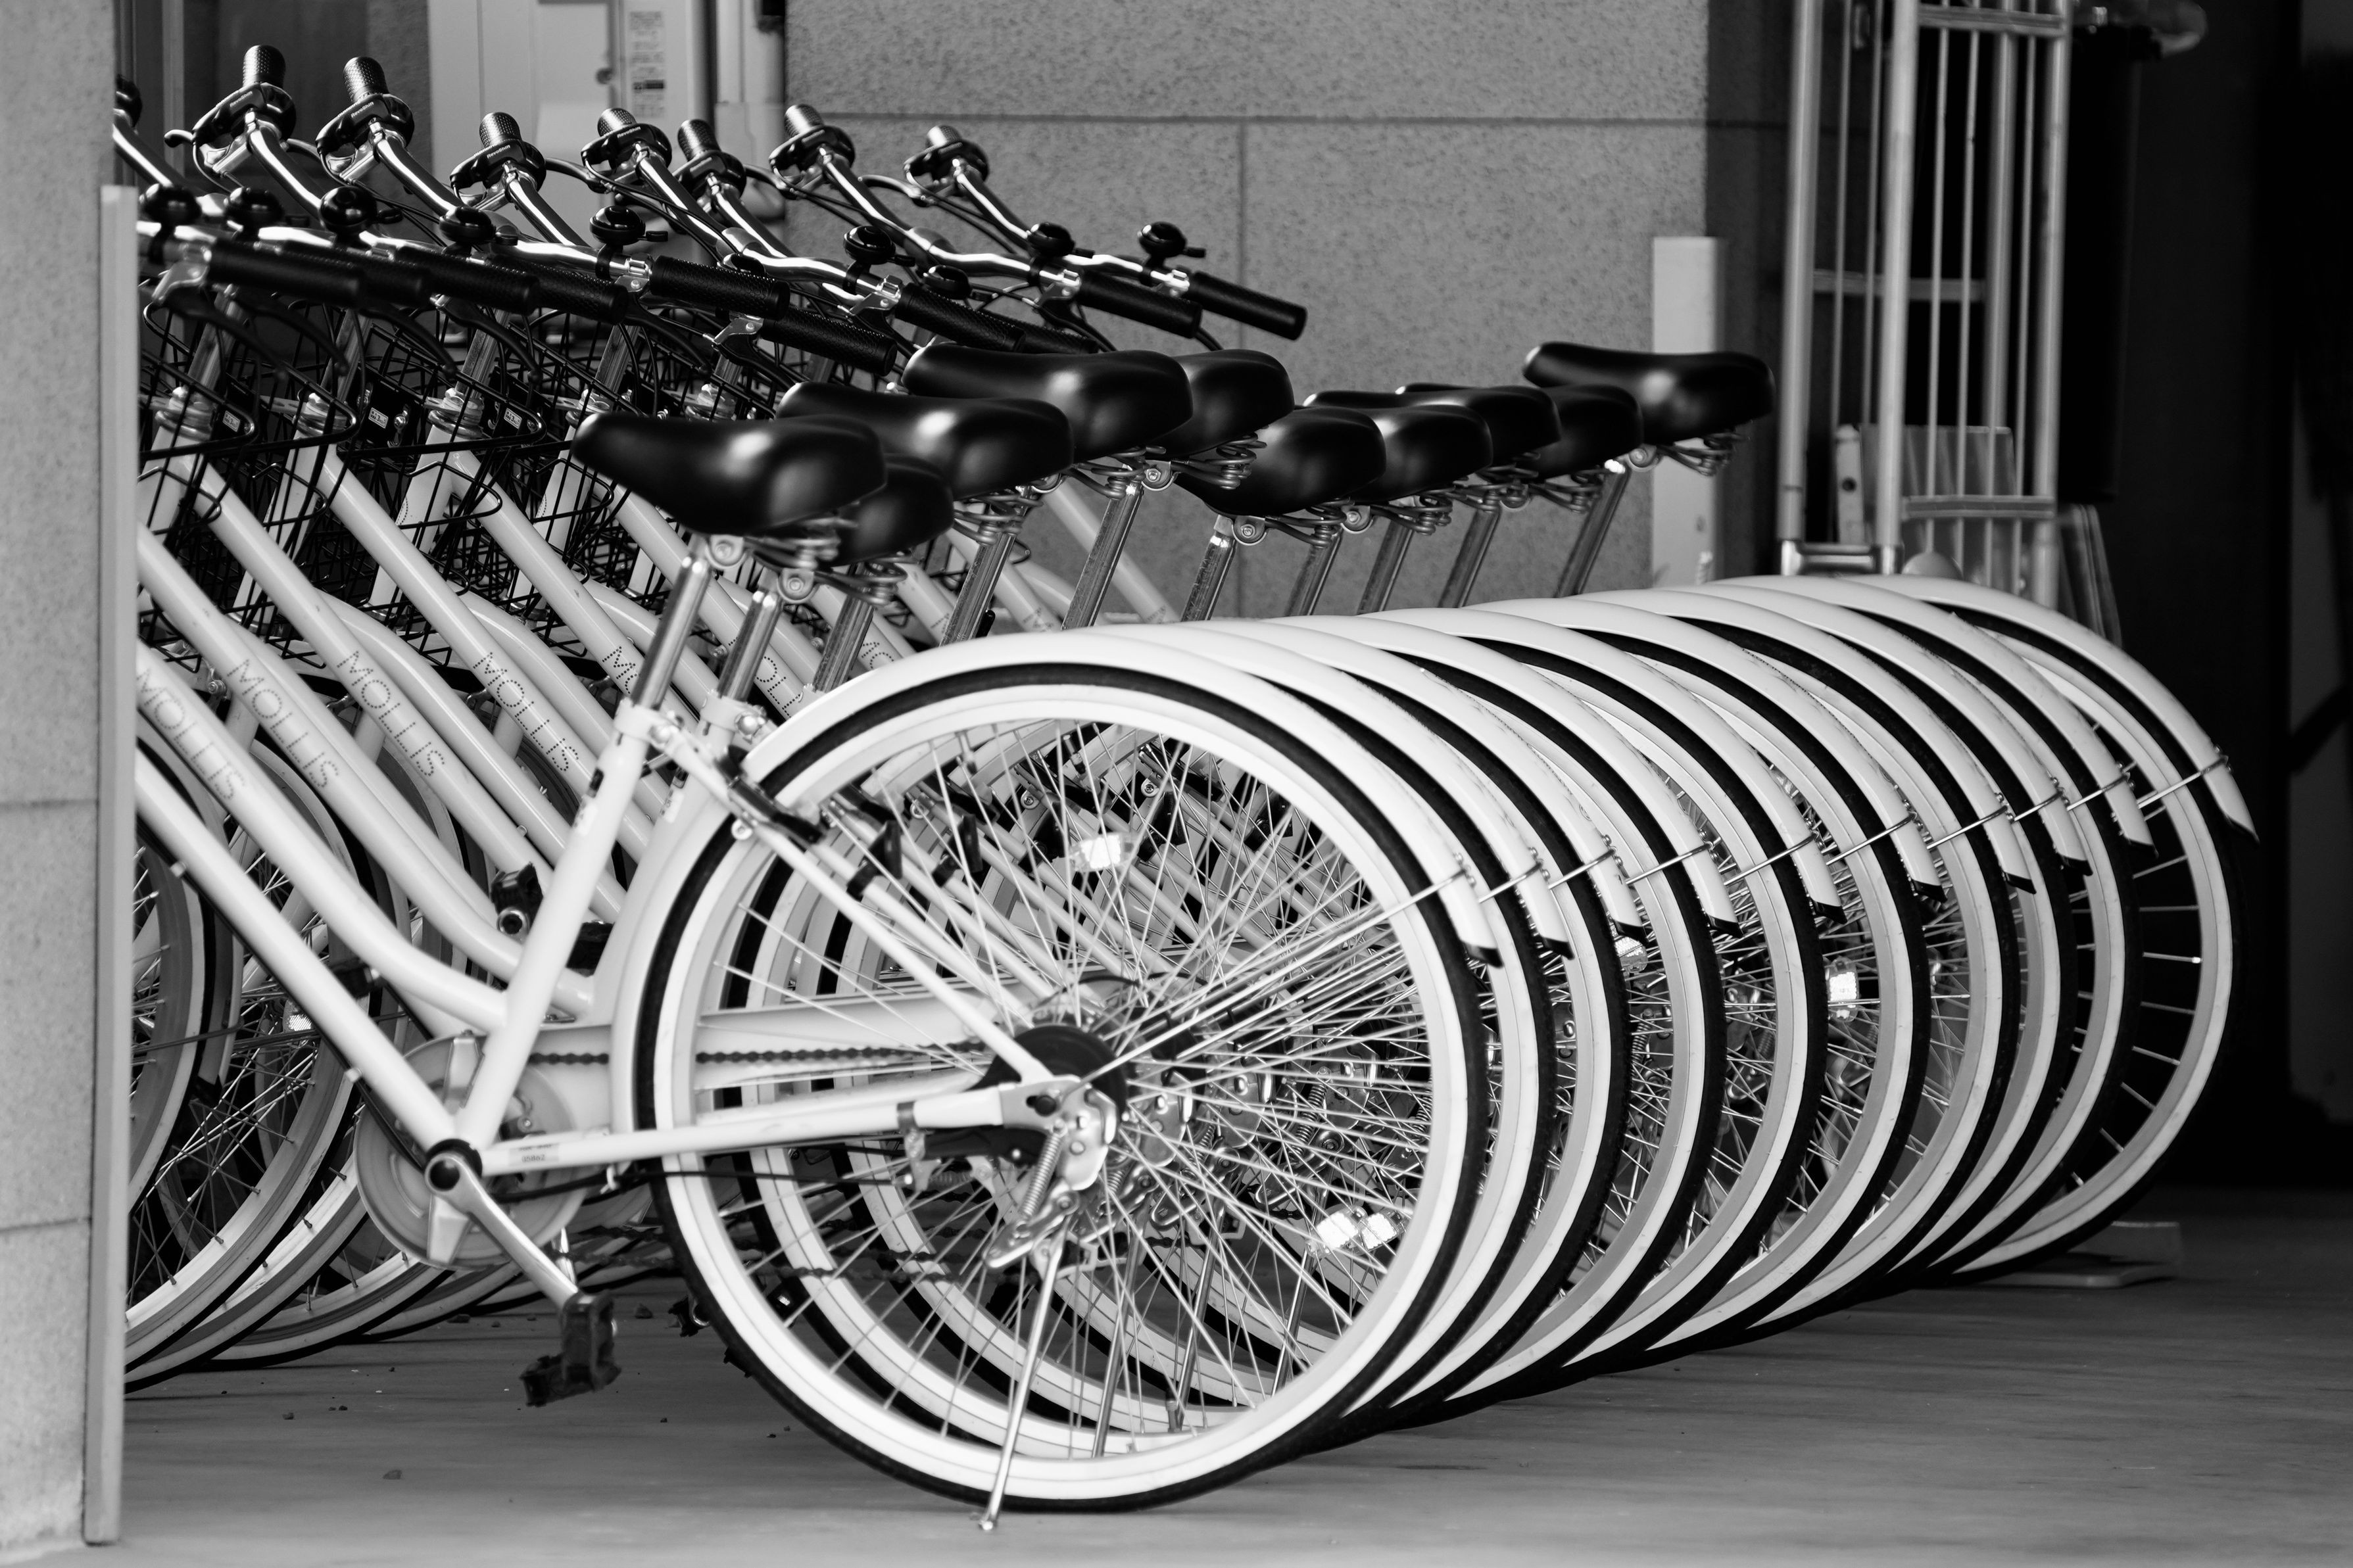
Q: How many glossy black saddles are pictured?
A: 10